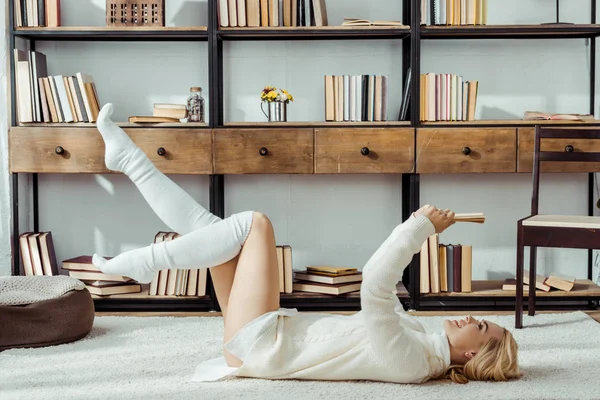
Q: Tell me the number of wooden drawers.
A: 6